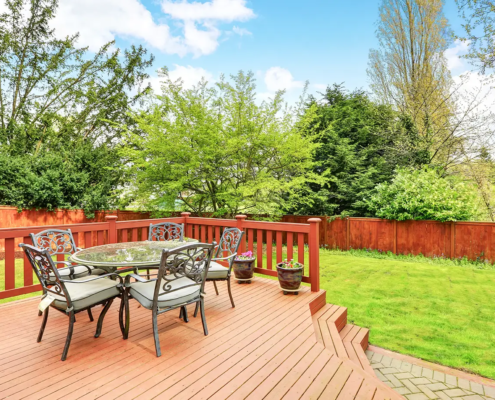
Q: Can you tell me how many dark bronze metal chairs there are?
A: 5